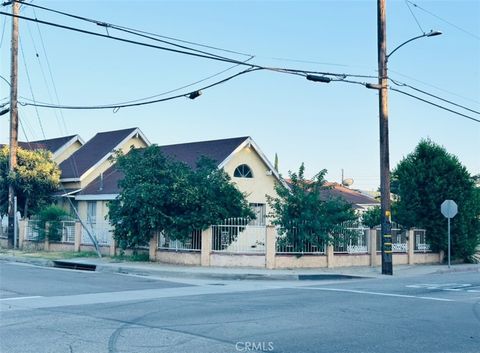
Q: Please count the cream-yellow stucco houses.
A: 1